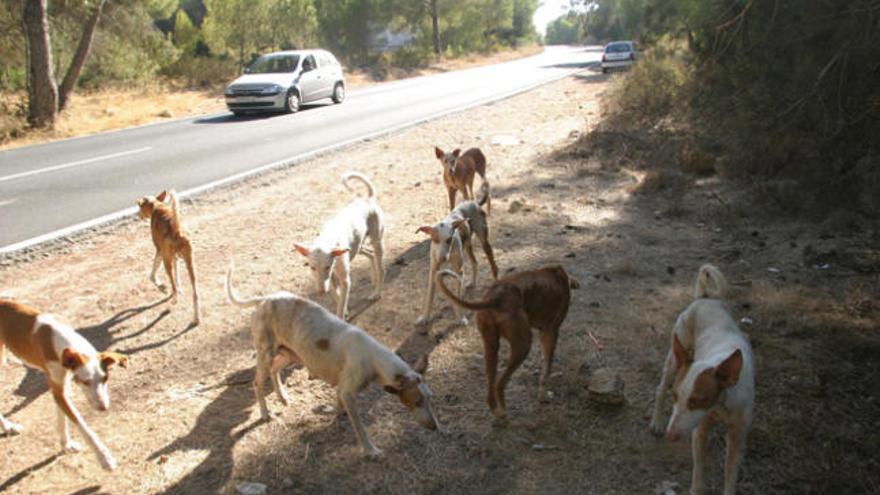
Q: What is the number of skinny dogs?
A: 8